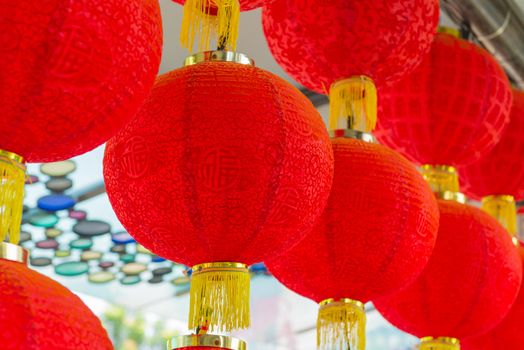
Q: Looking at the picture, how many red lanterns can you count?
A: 11